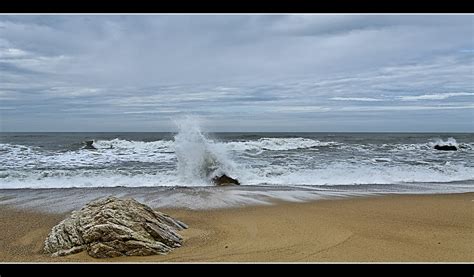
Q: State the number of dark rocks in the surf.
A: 3